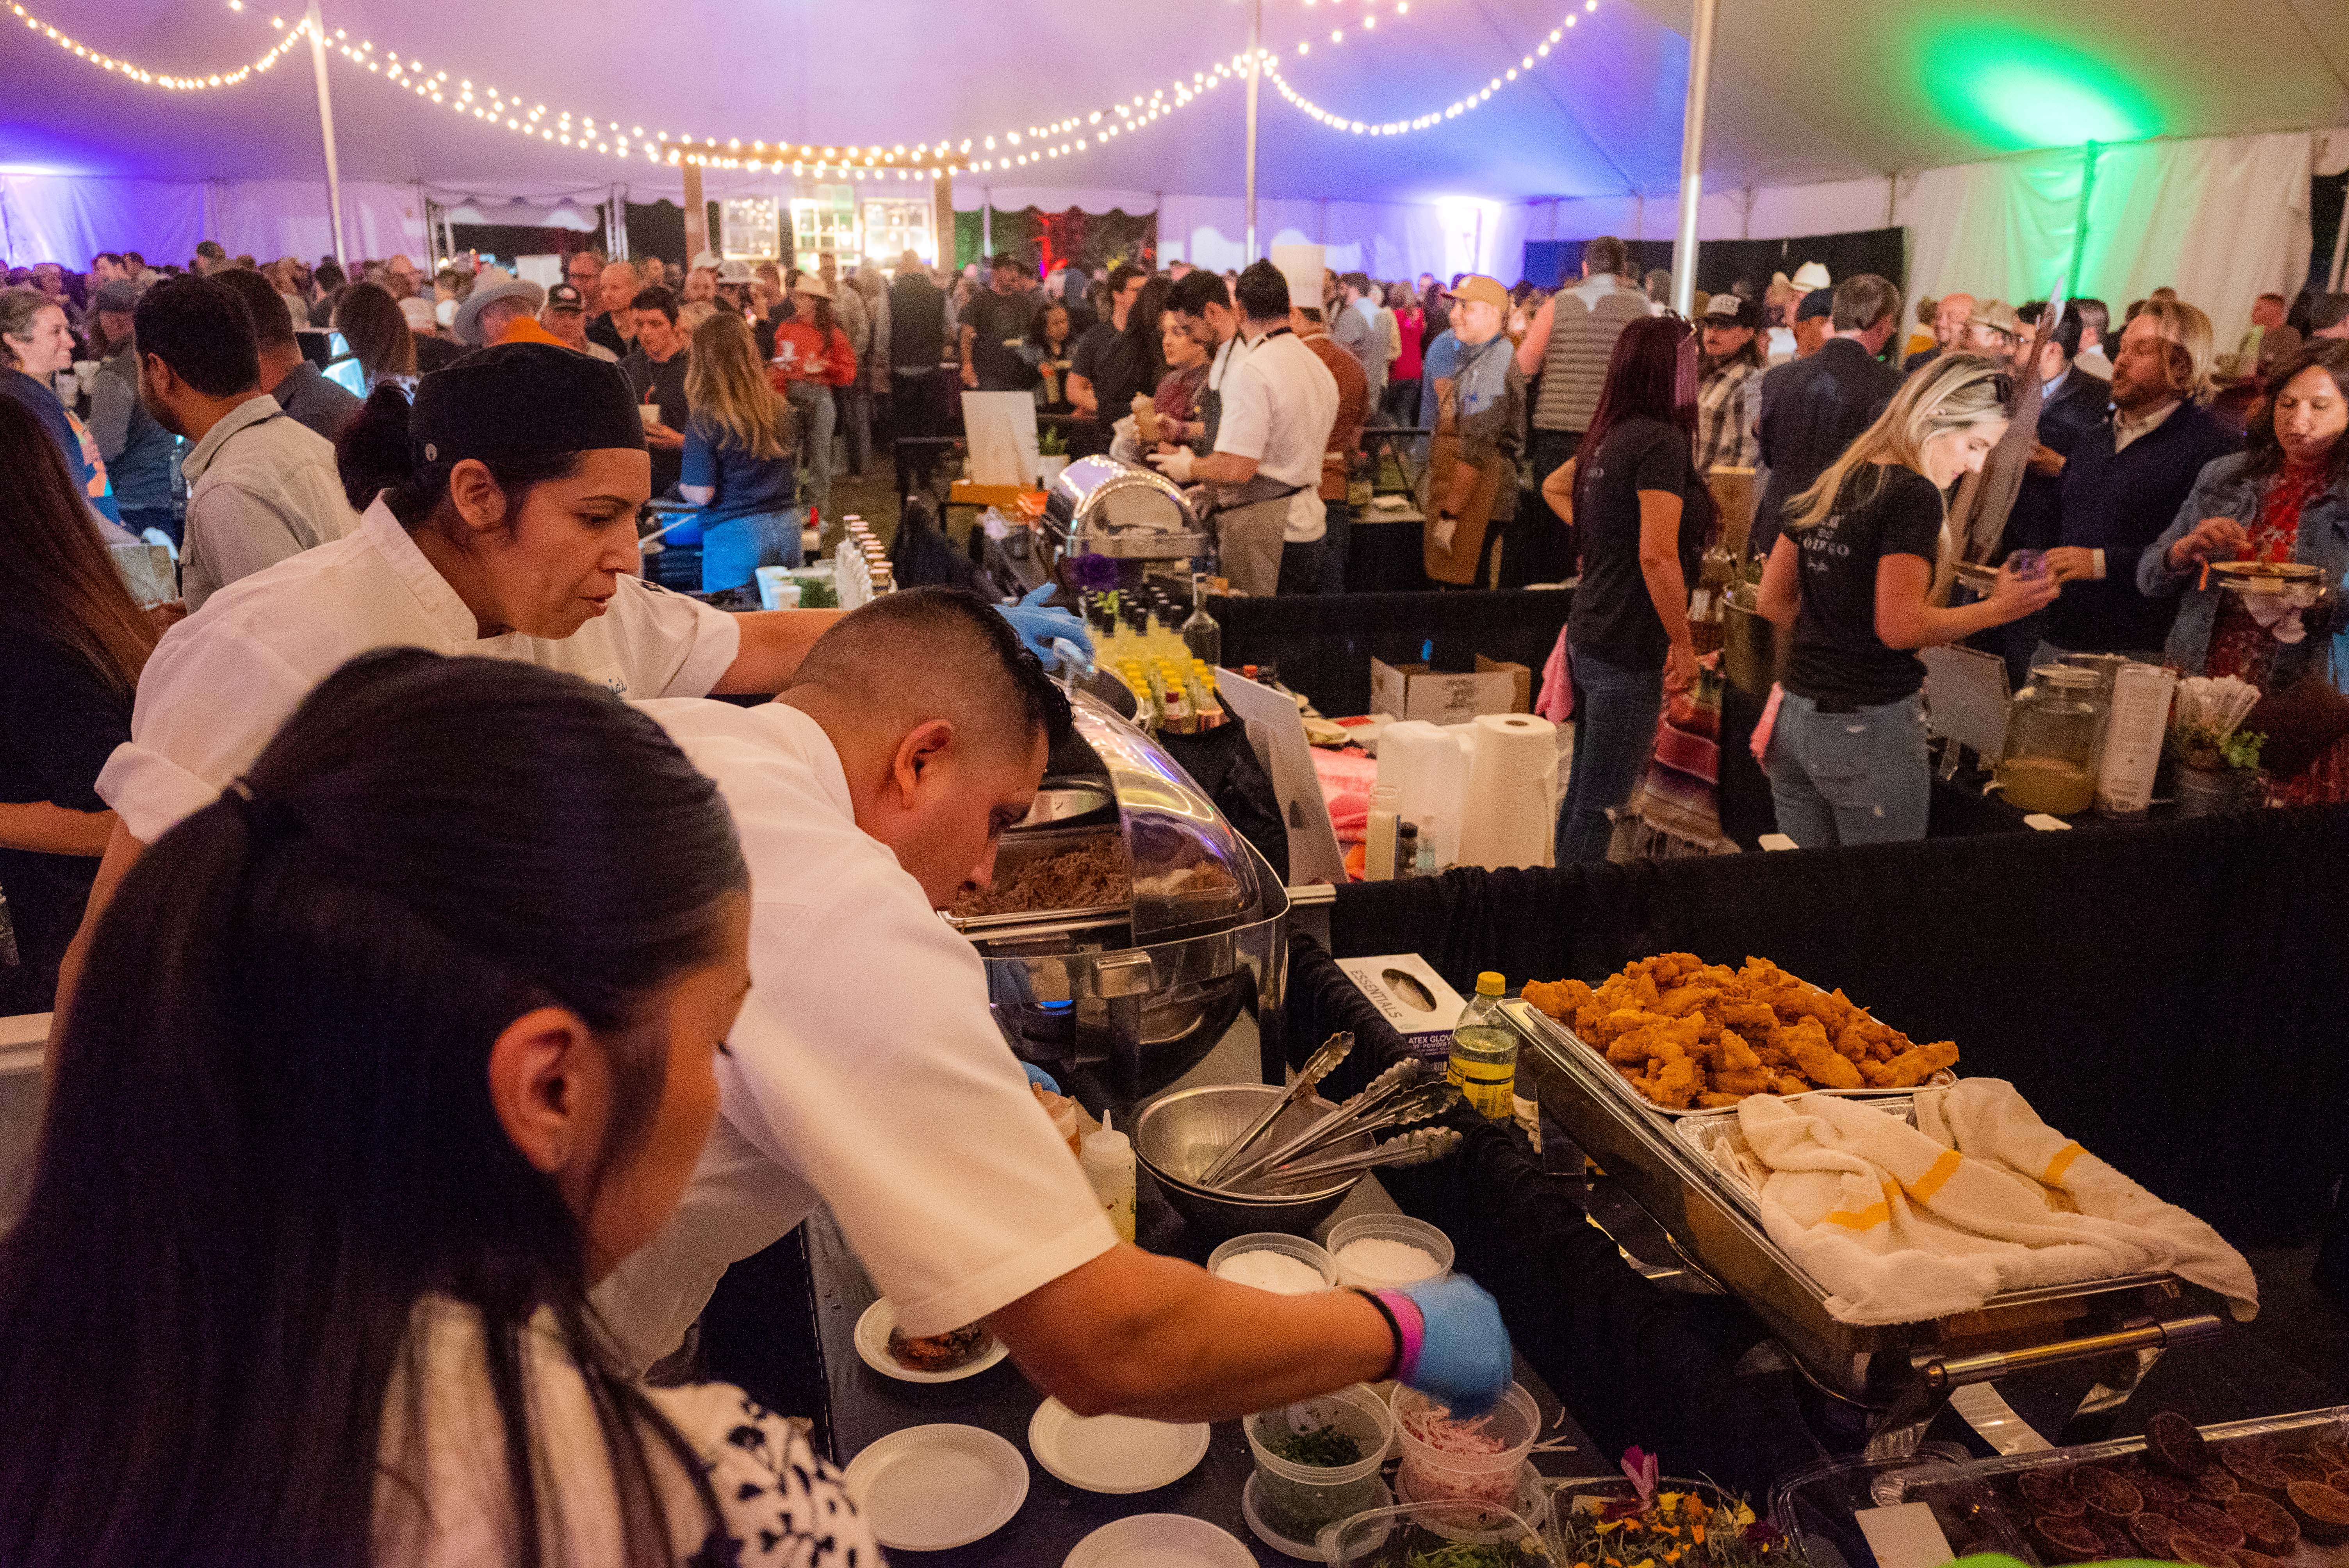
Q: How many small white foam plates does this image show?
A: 4